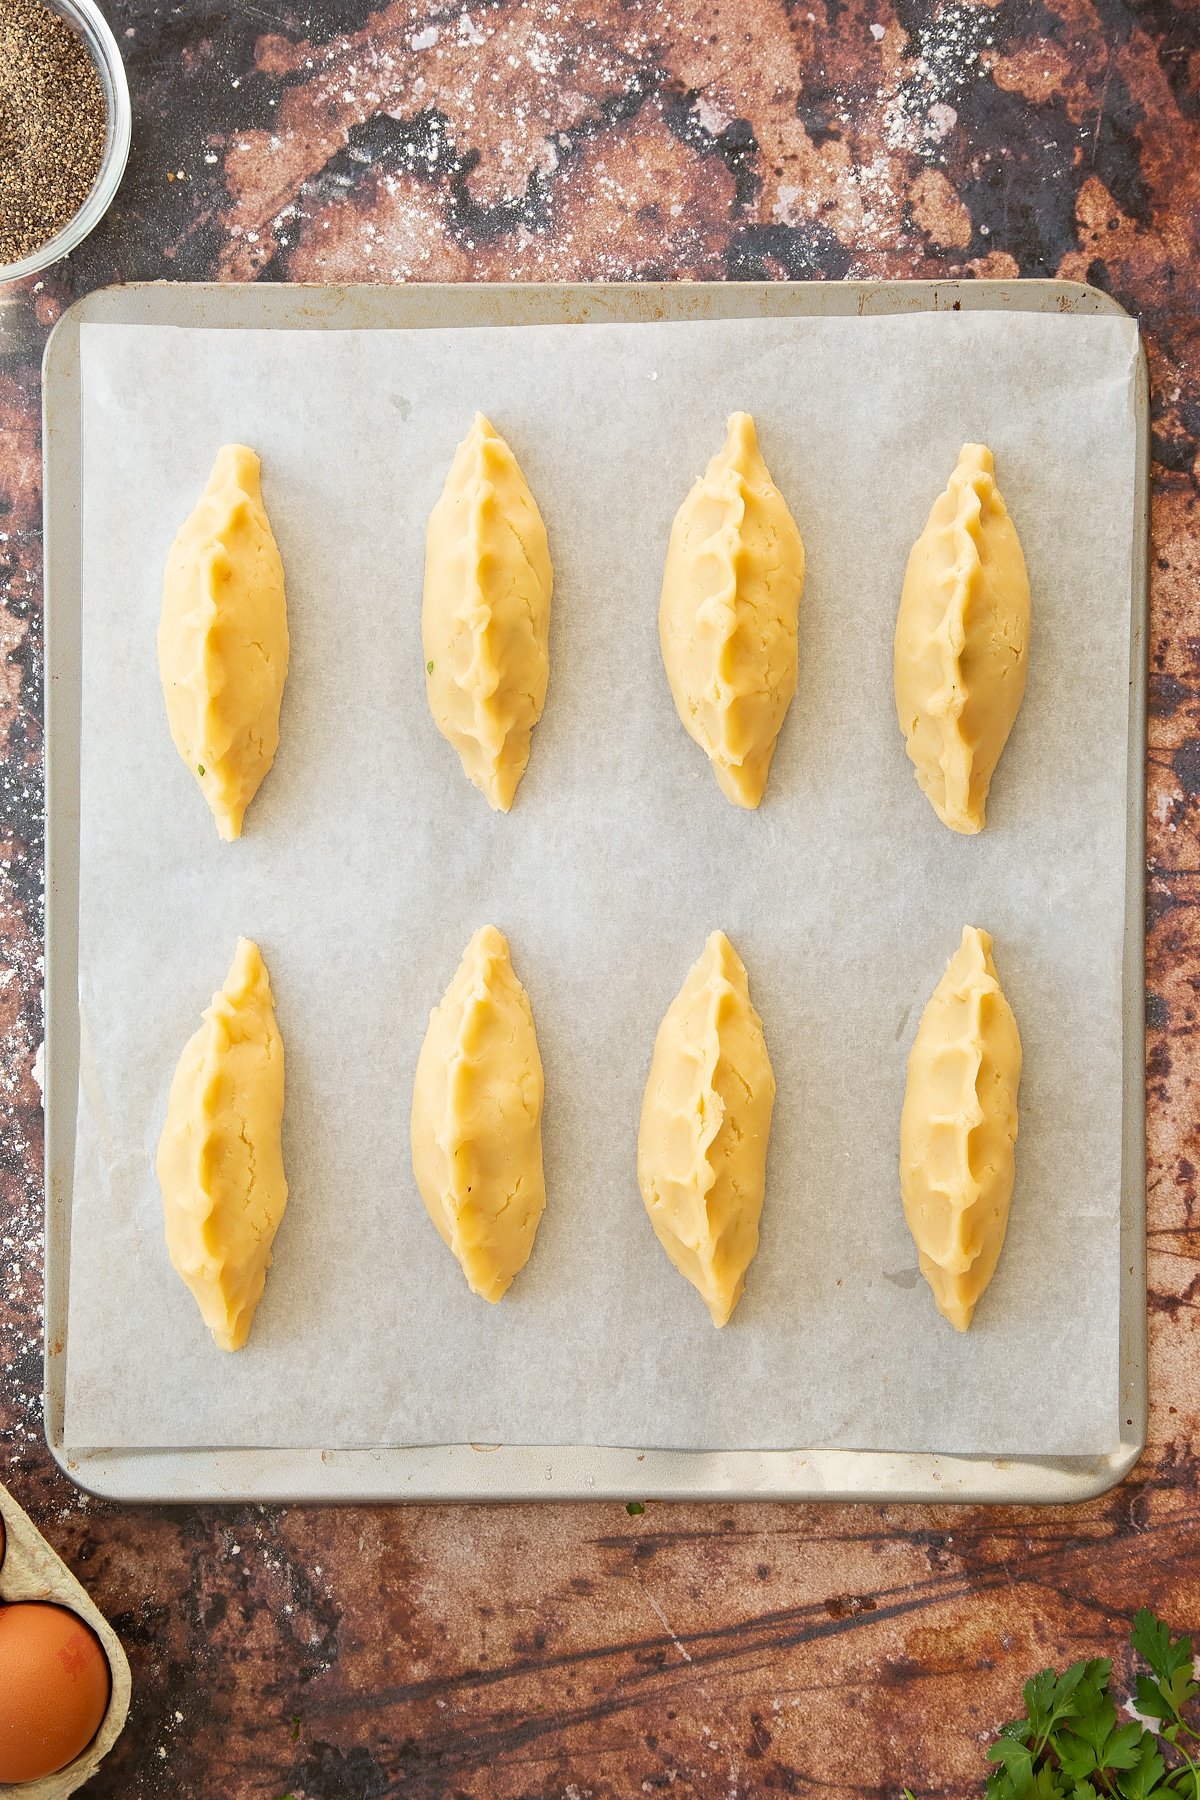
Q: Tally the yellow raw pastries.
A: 8